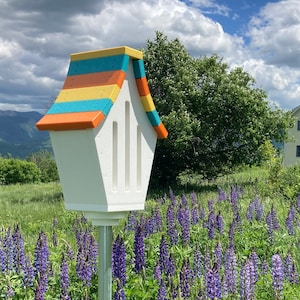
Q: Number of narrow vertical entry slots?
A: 3